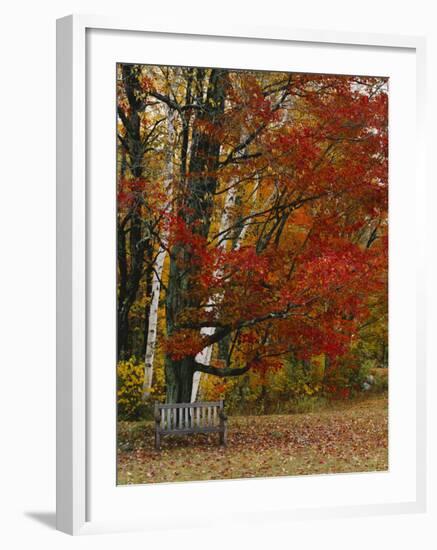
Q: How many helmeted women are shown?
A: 0